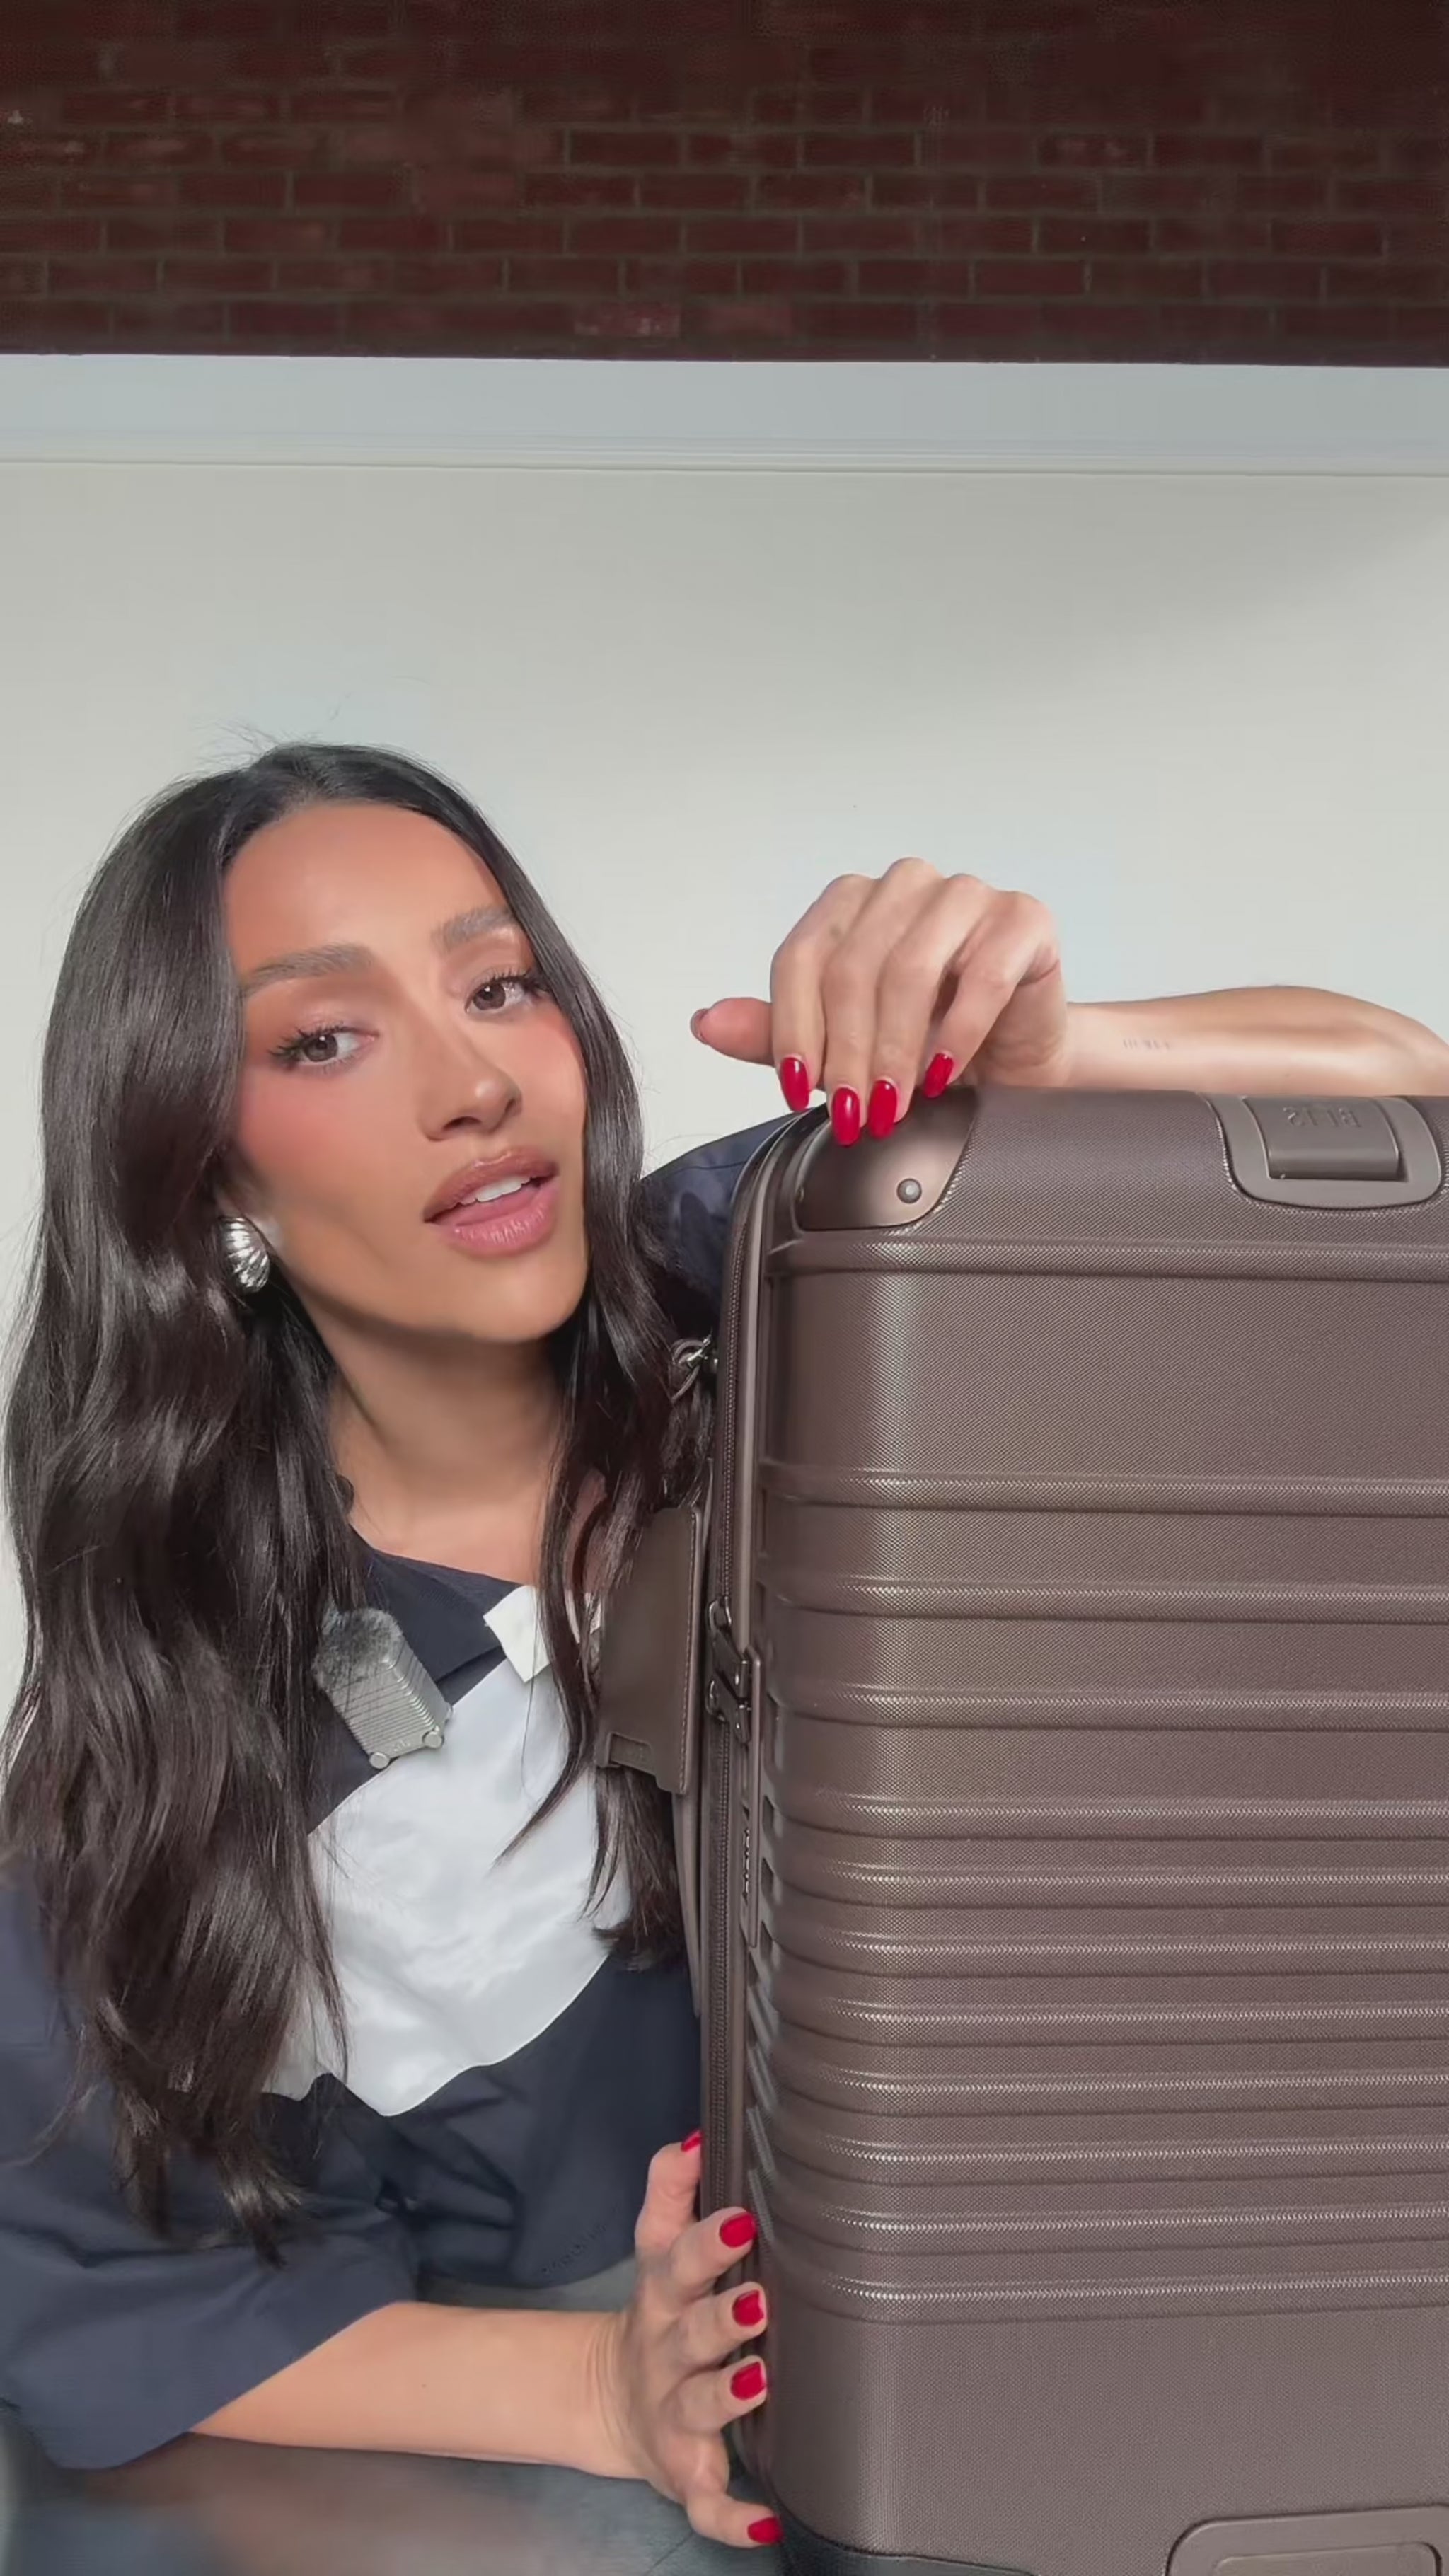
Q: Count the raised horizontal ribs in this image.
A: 12